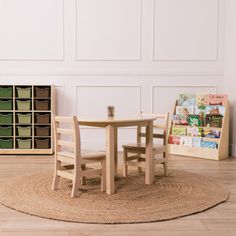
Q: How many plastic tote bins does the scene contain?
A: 15